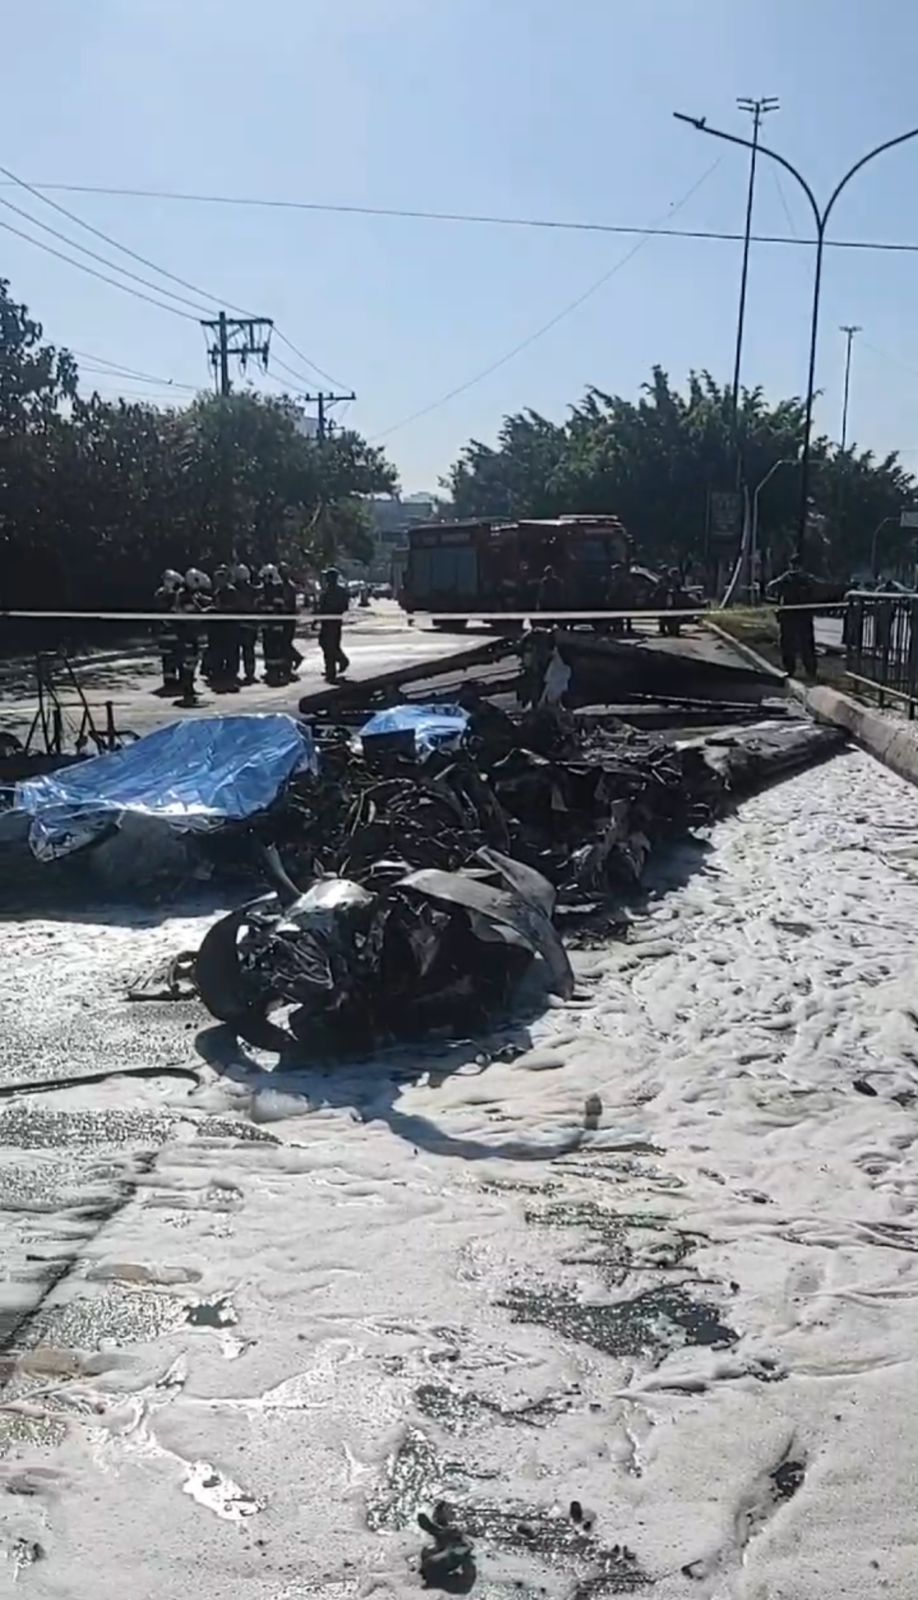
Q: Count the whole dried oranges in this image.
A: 0